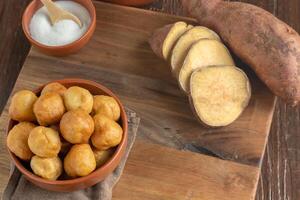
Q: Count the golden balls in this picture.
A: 12